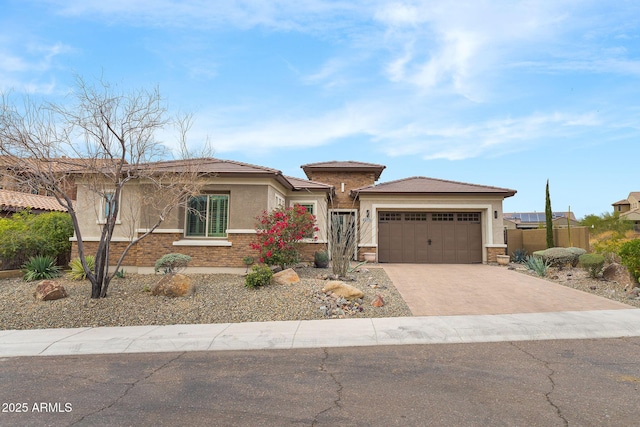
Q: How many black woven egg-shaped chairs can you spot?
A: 0